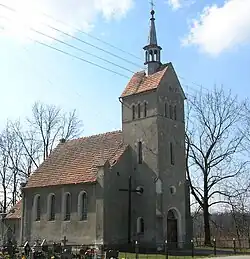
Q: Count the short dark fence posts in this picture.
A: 5